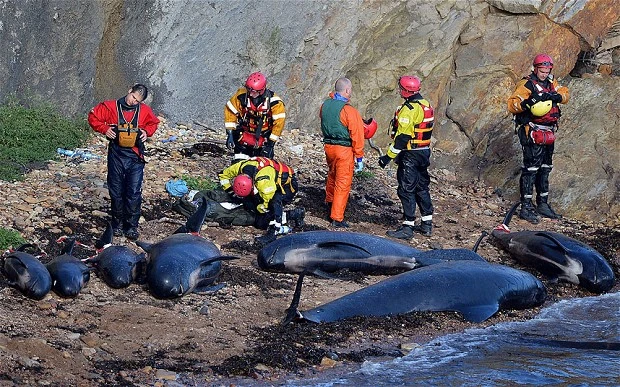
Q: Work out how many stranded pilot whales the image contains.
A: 7